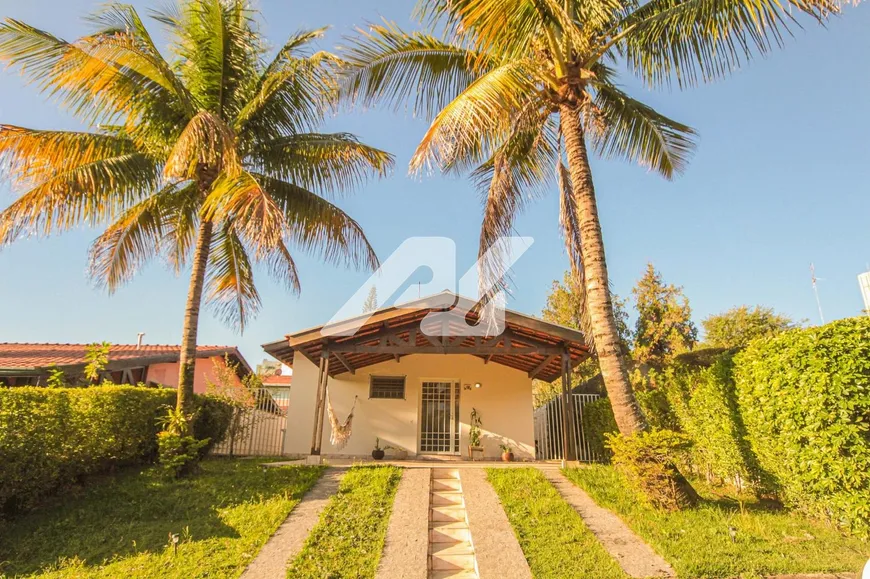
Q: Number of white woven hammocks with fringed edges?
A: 1